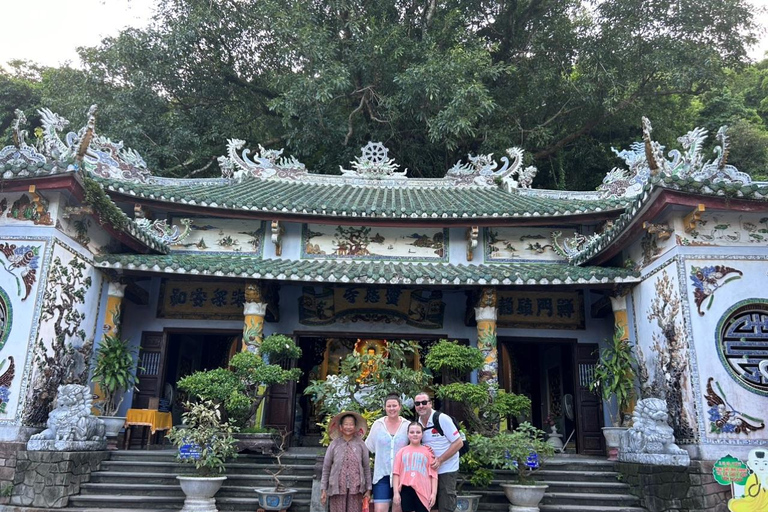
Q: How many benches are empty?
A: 0